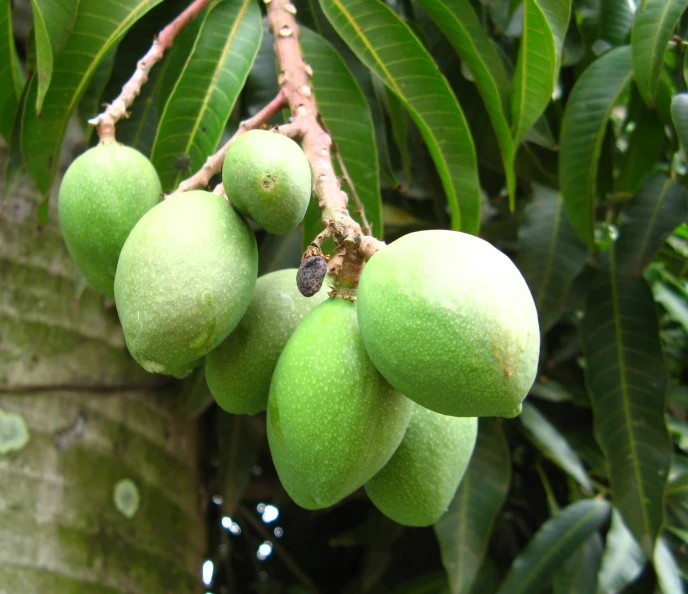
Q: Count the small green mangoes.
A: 7